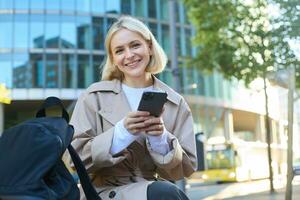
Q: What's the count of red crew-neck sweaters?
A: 0